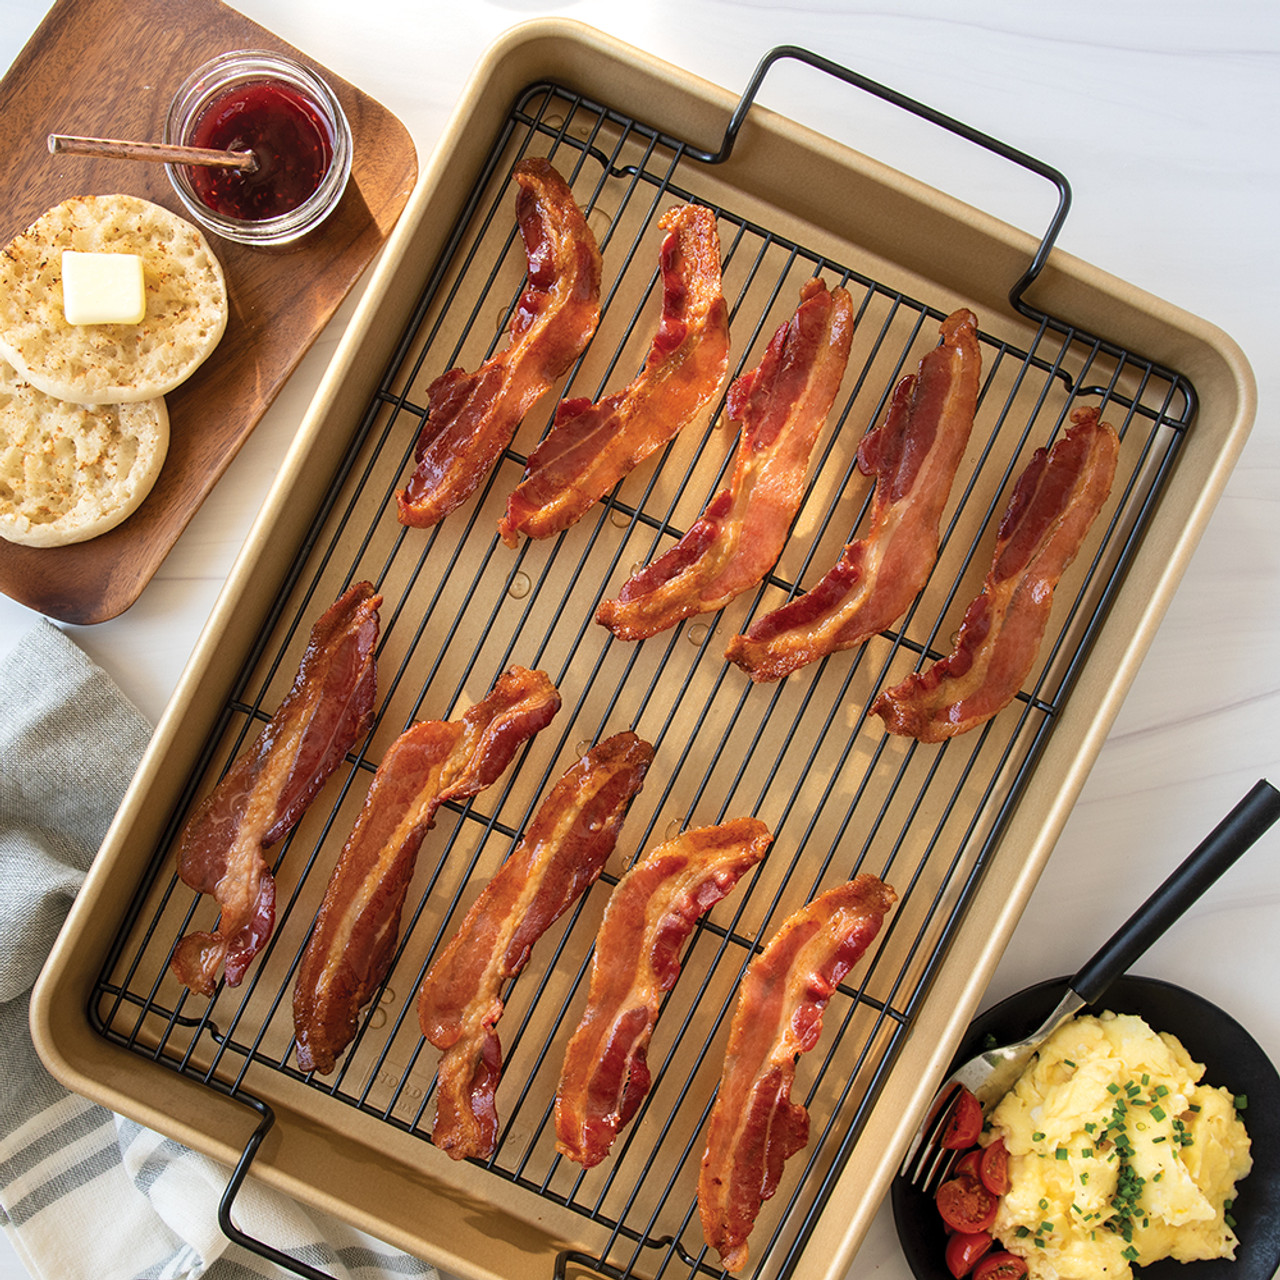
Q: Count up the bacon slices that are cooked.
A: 10